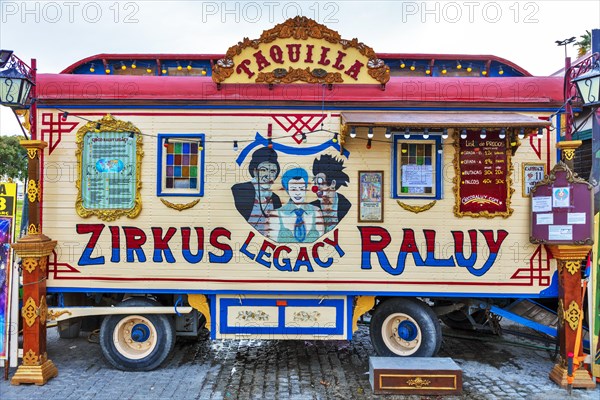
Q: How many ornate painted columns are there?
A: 2